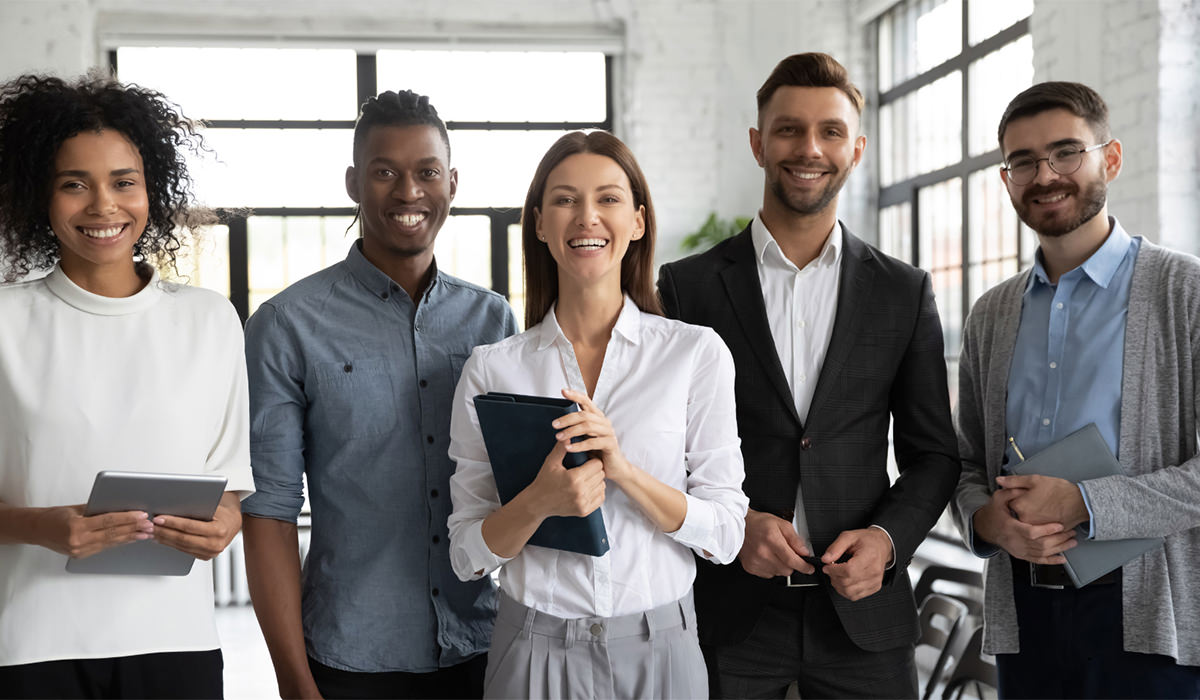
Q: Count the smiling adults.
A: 5